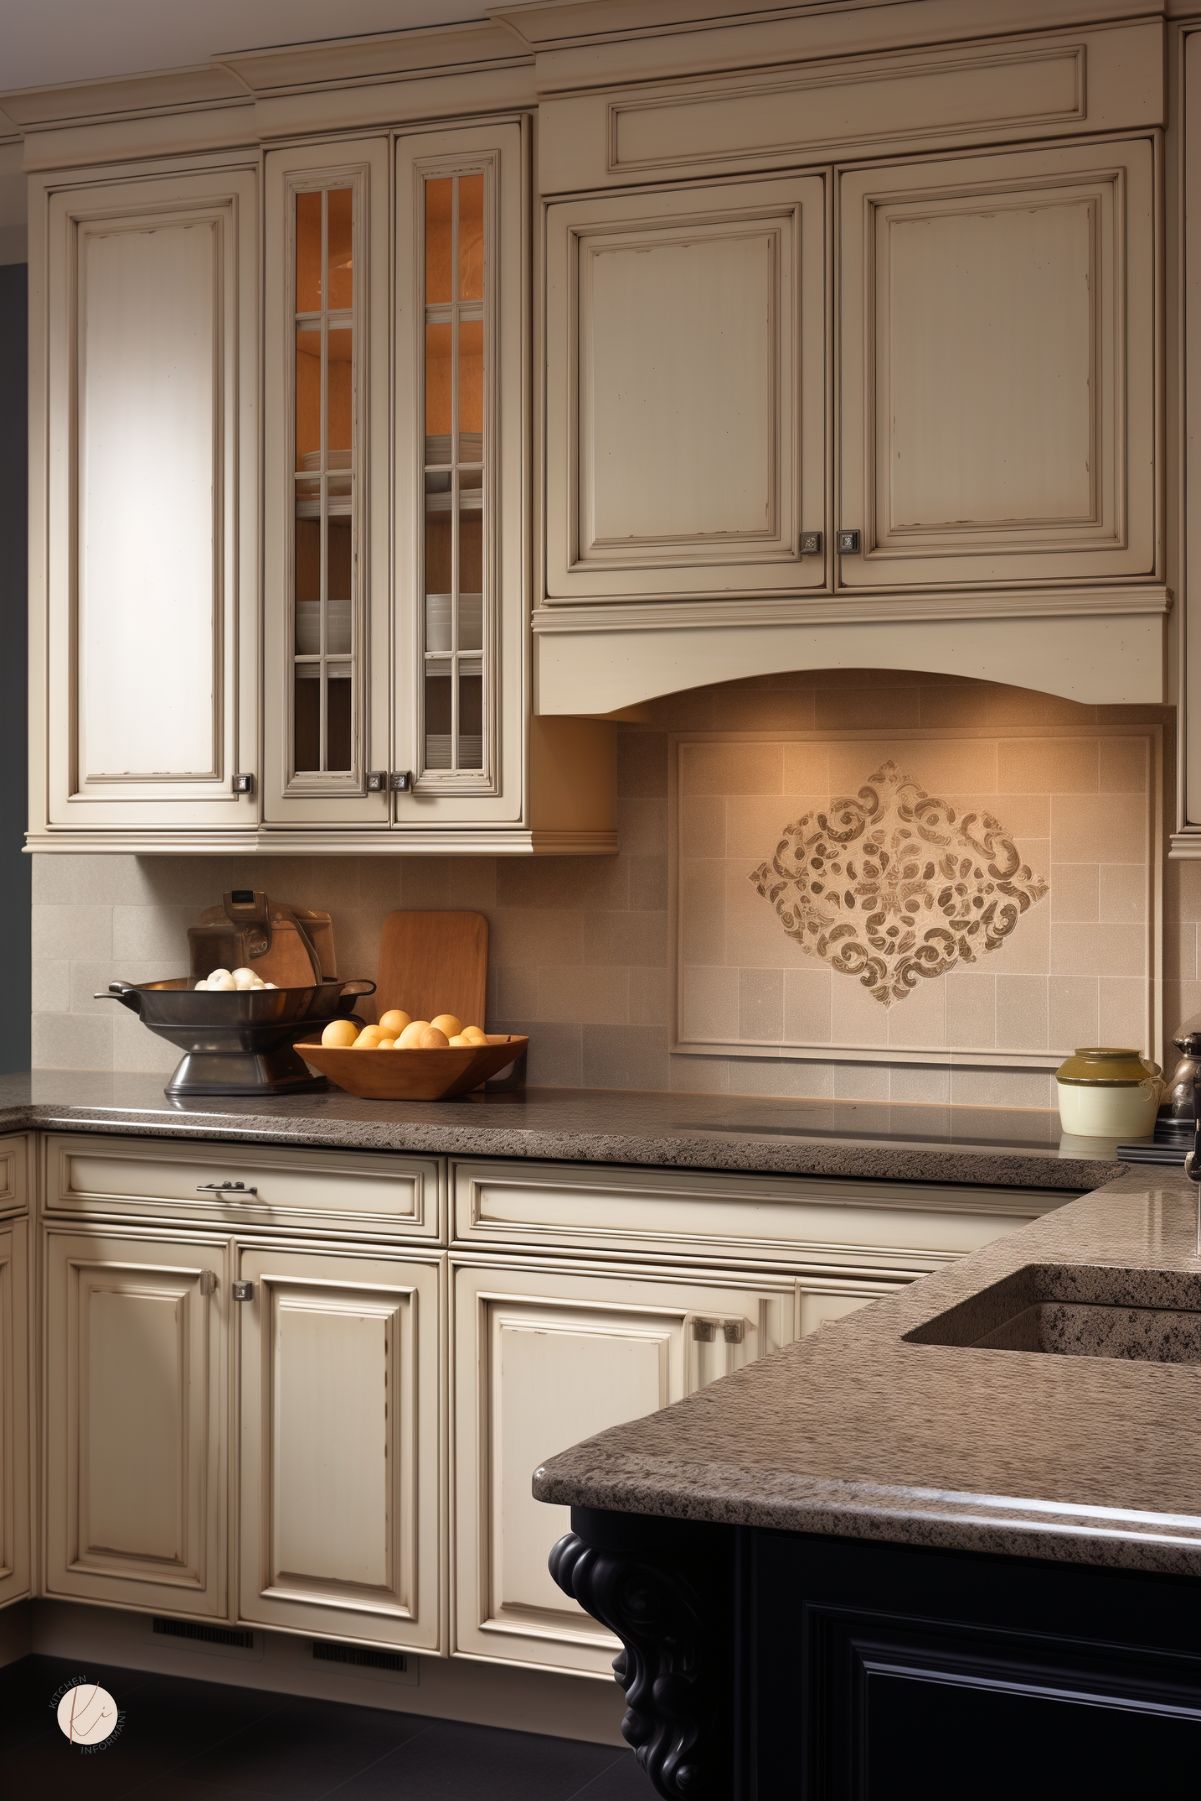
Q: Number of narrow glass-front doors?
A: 2